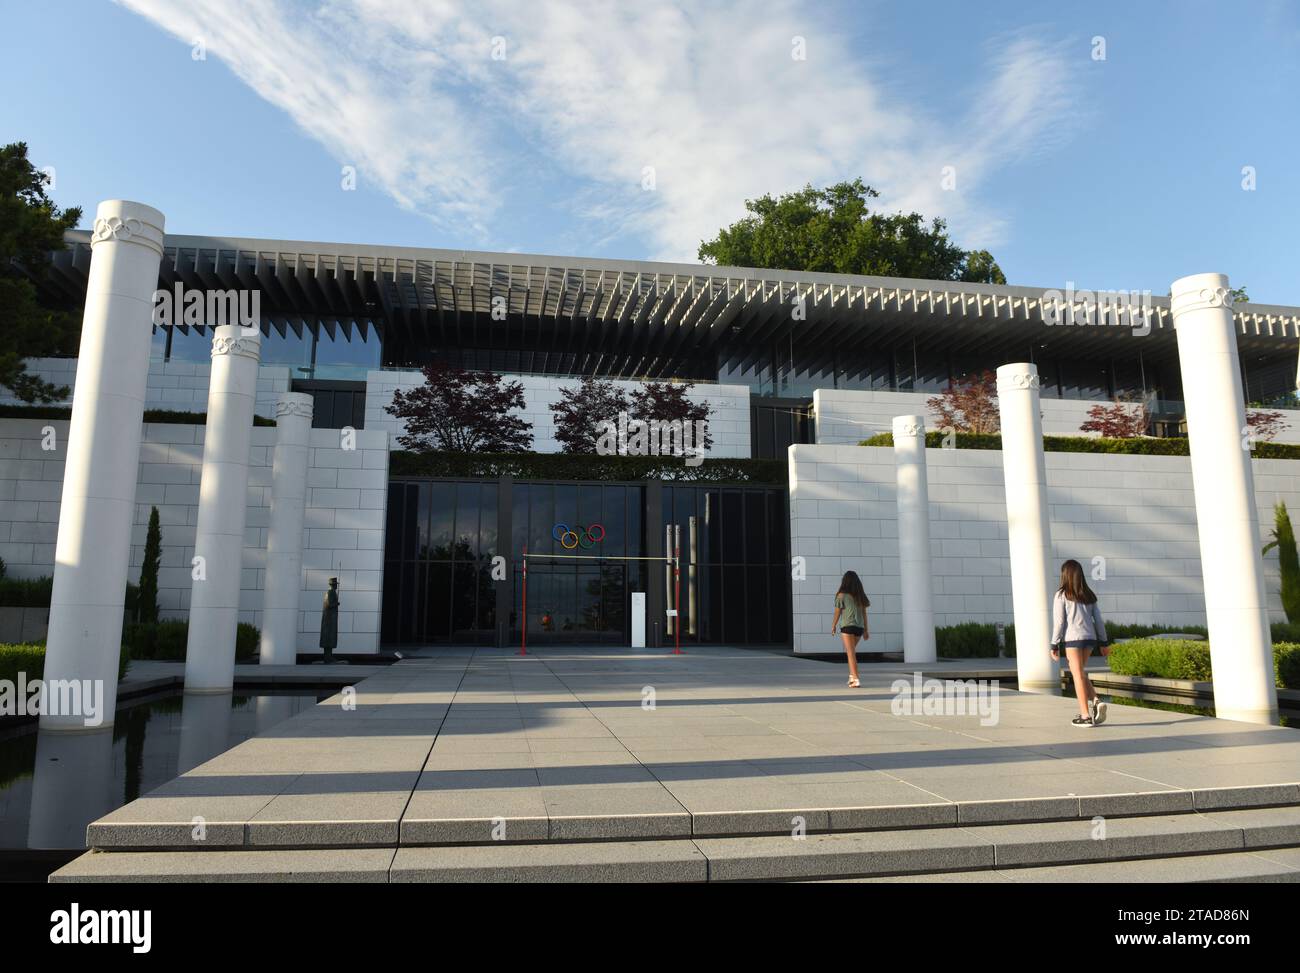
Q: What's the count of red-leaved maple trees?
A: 6